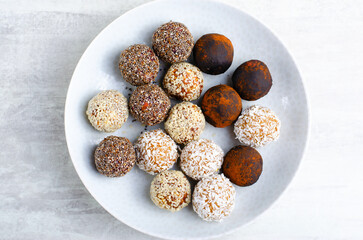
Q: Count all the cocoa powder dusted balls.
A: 4